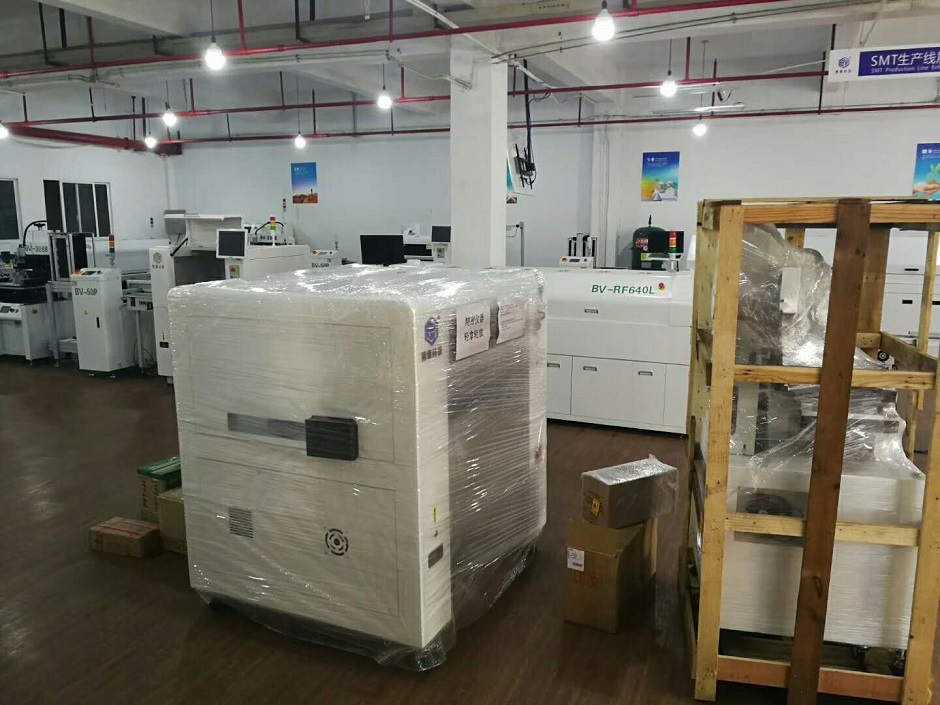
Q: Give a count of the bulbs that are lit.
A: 9